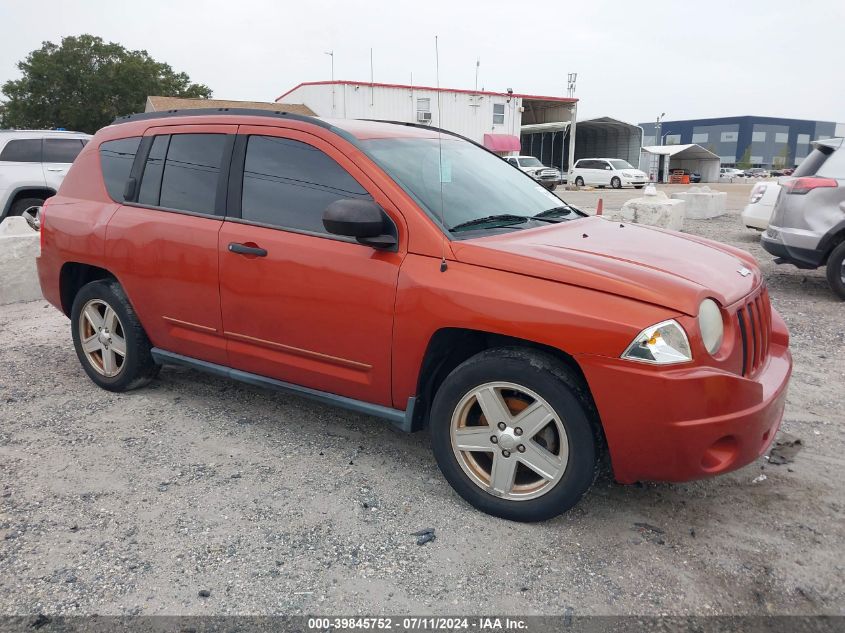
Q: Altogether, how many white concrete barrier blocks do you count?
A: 3